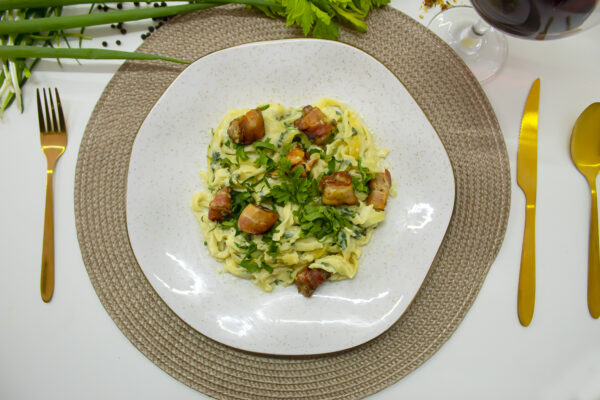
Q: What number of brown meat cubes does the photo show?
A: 8